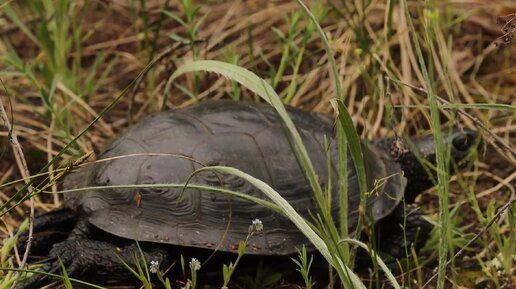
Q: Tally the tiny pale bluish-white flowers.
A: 3